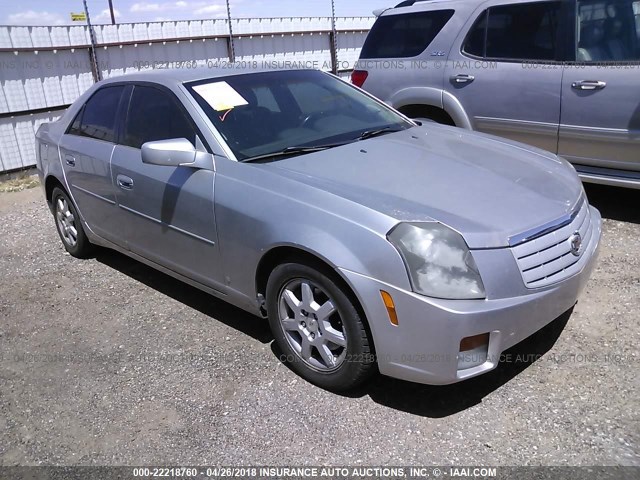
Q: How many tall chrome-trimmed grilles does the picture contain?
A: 1